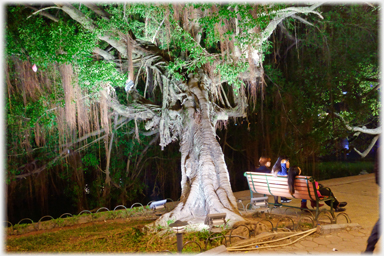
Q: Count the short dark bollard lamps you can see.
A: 1